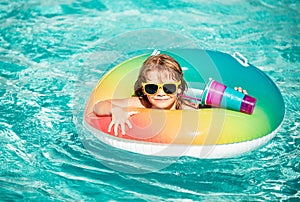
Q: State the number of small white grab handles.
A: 2